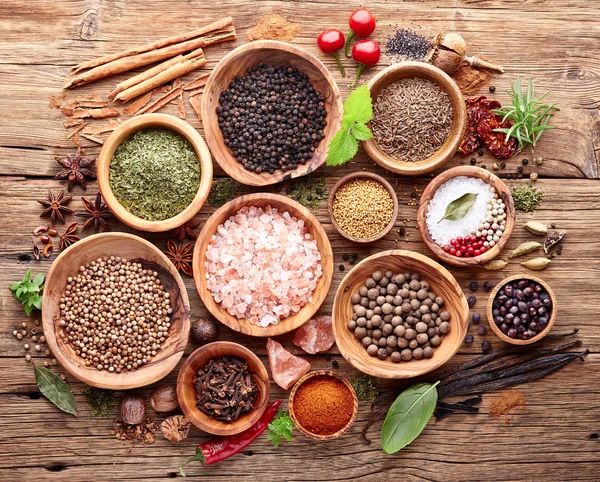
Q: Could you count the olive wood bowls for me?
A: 11